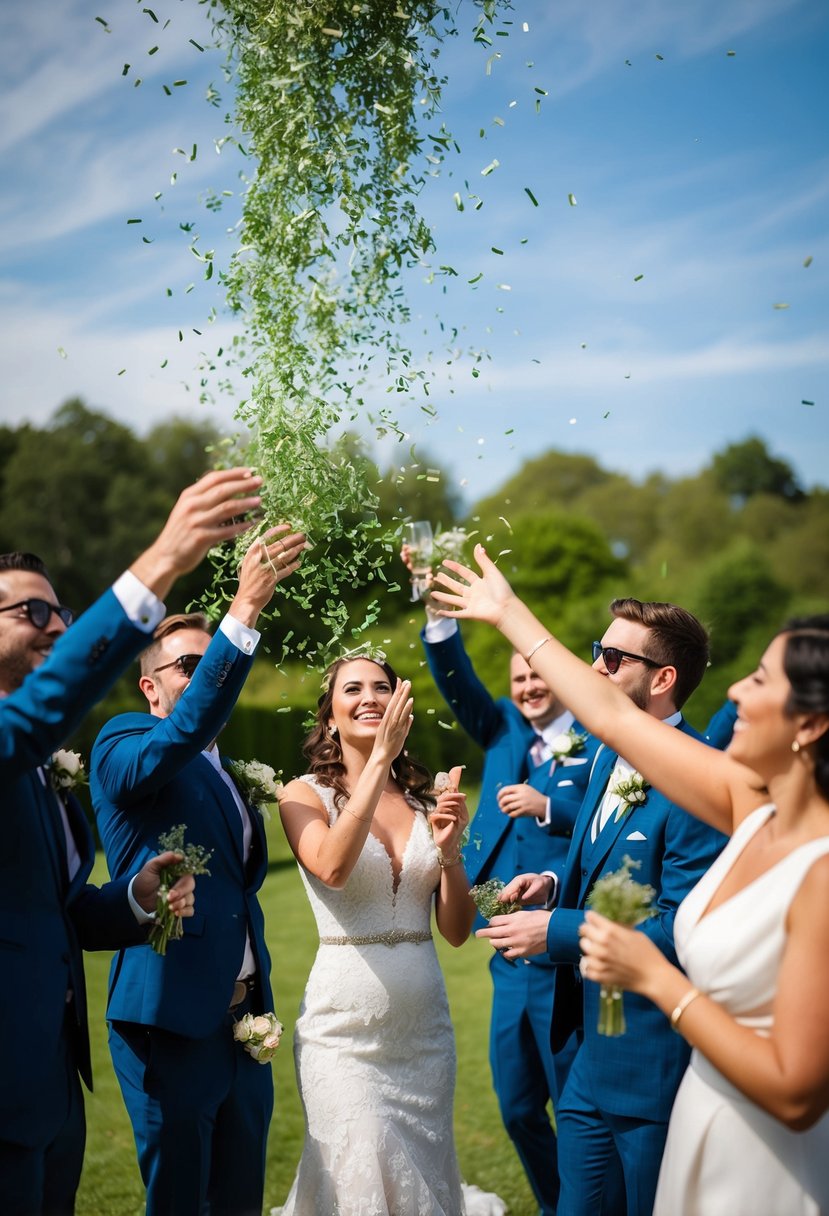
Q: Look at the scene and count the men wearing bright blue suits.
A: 4